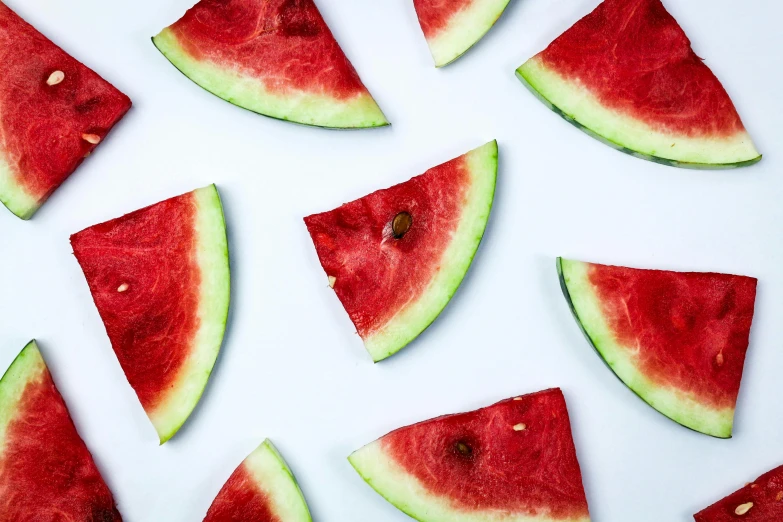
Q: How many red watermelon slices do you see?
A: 11